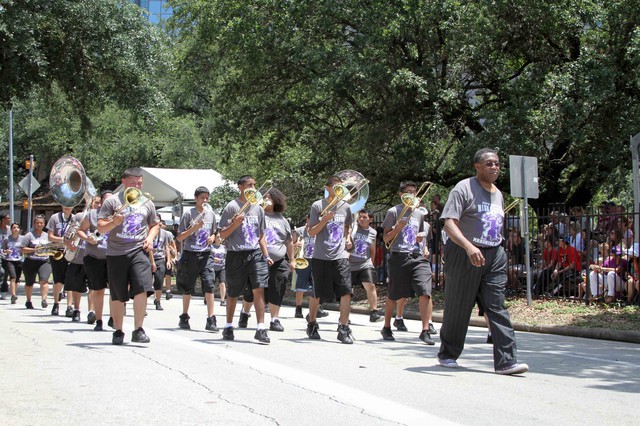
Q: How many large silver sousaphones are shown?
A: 2